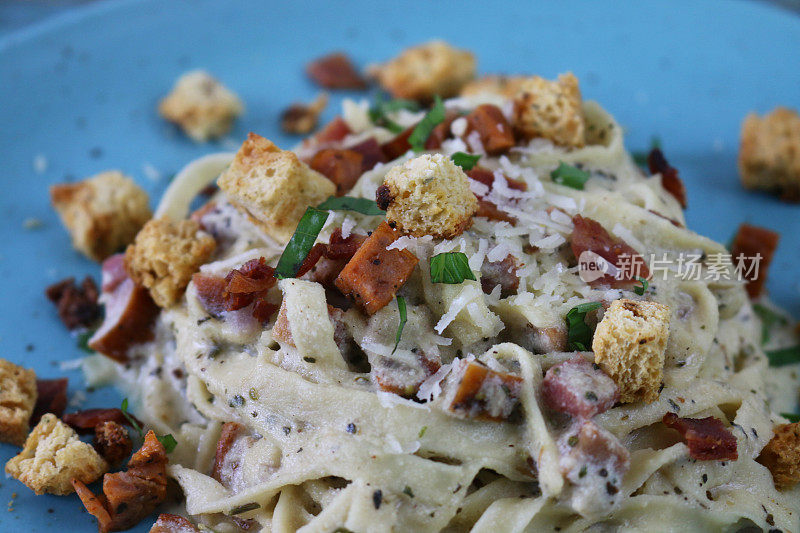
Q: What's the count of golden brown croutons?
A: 13